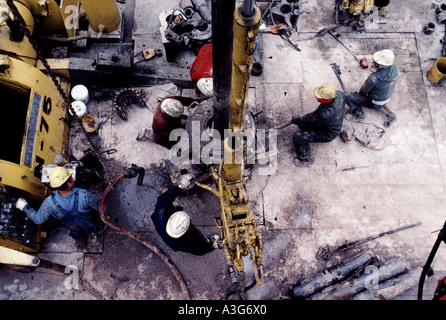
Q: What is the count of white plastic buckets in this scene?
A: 2